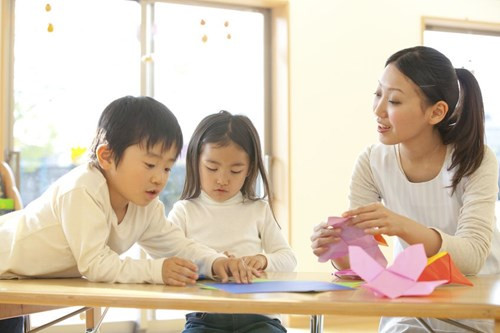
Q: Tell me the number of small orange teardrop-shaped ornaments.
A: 6